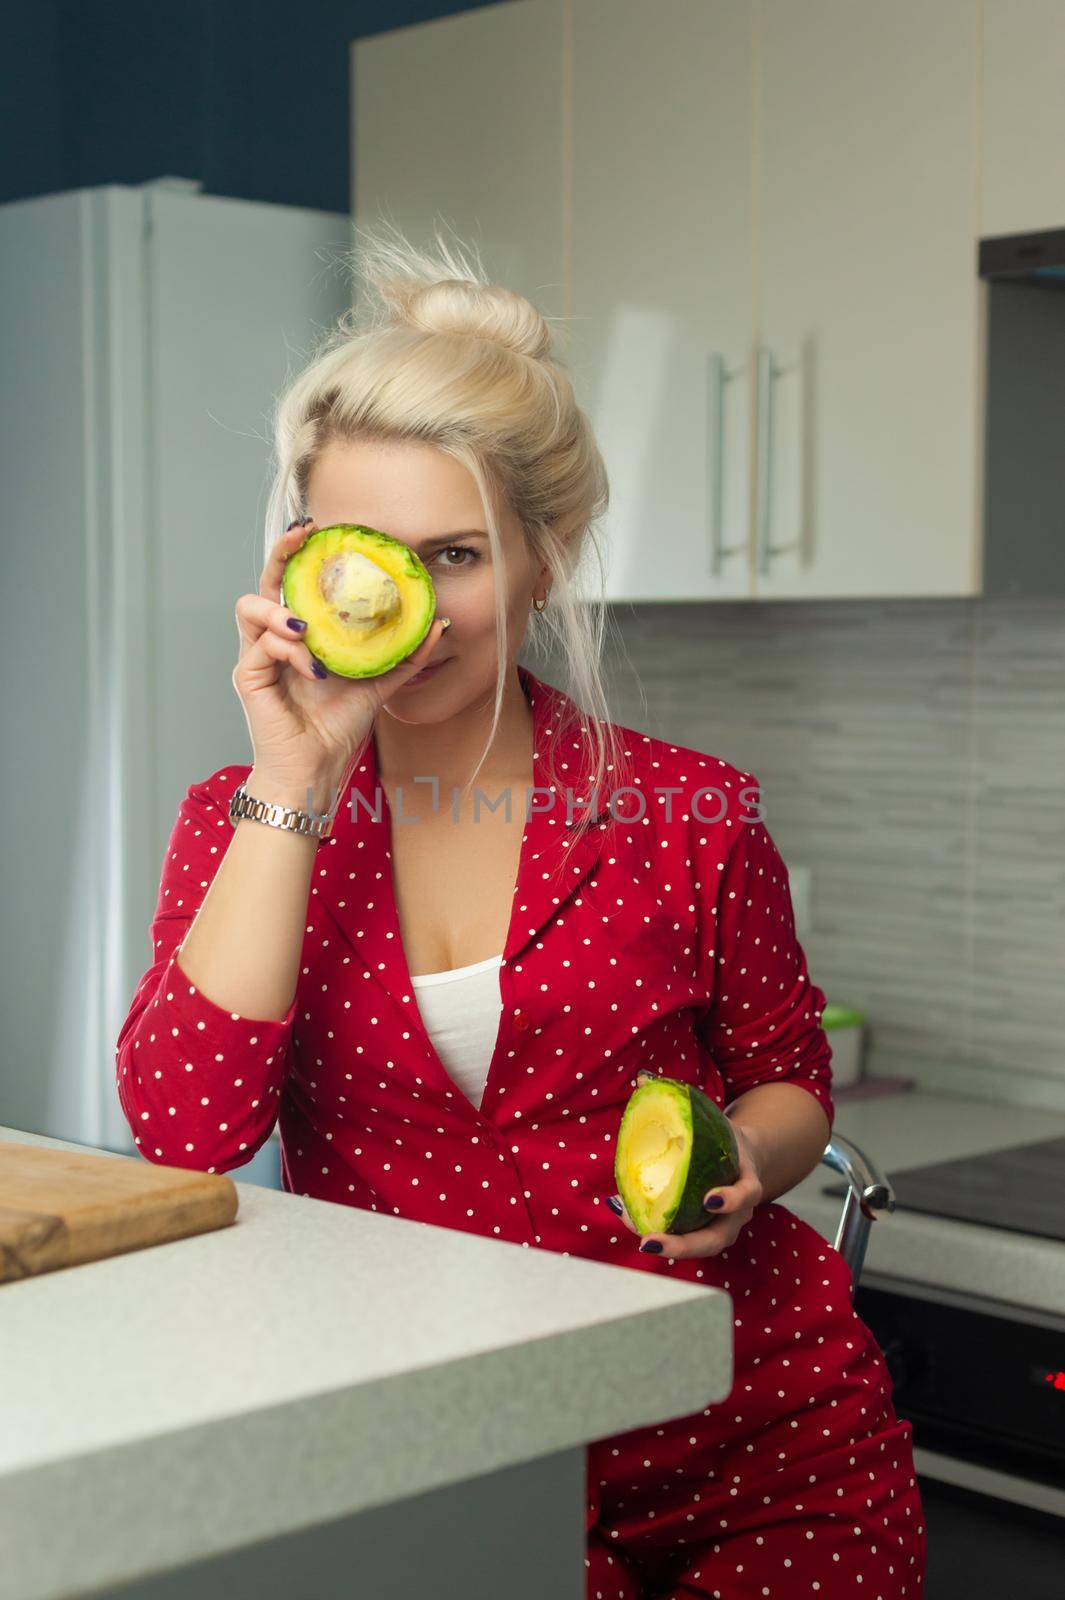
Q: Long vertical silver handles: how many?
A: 2